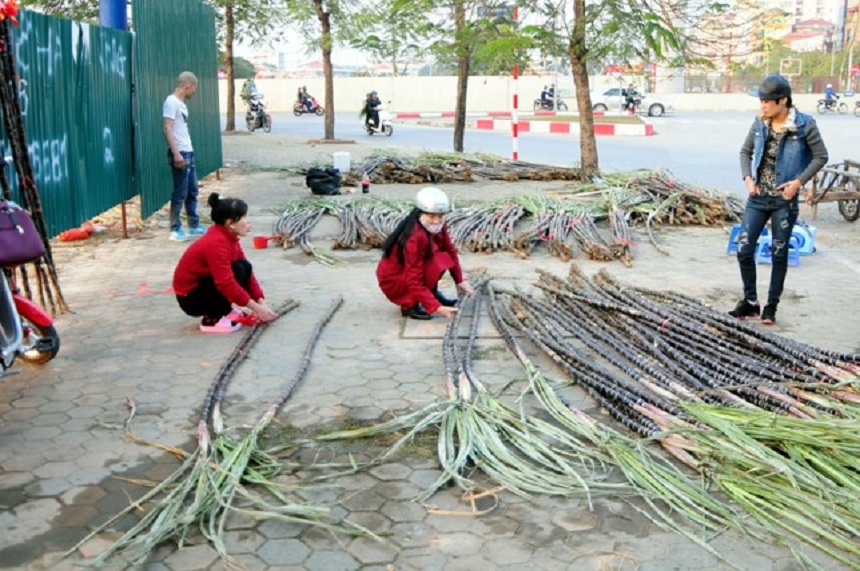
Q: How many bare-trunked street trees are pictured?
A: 4